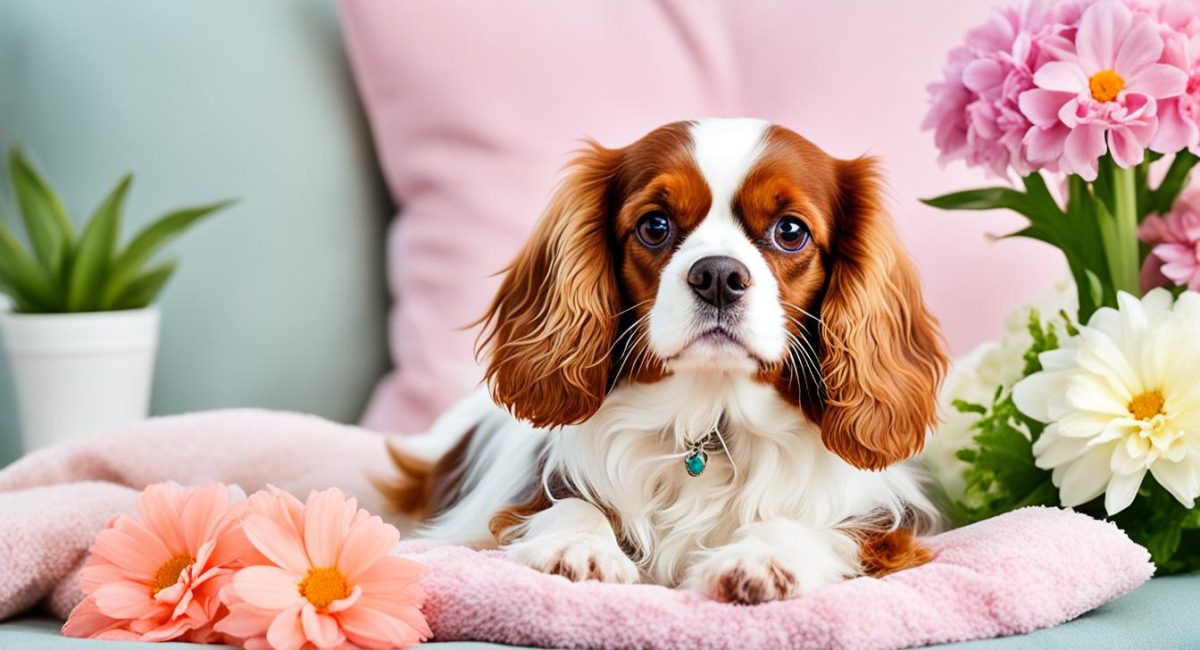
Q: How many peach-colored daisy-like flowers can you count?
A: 2